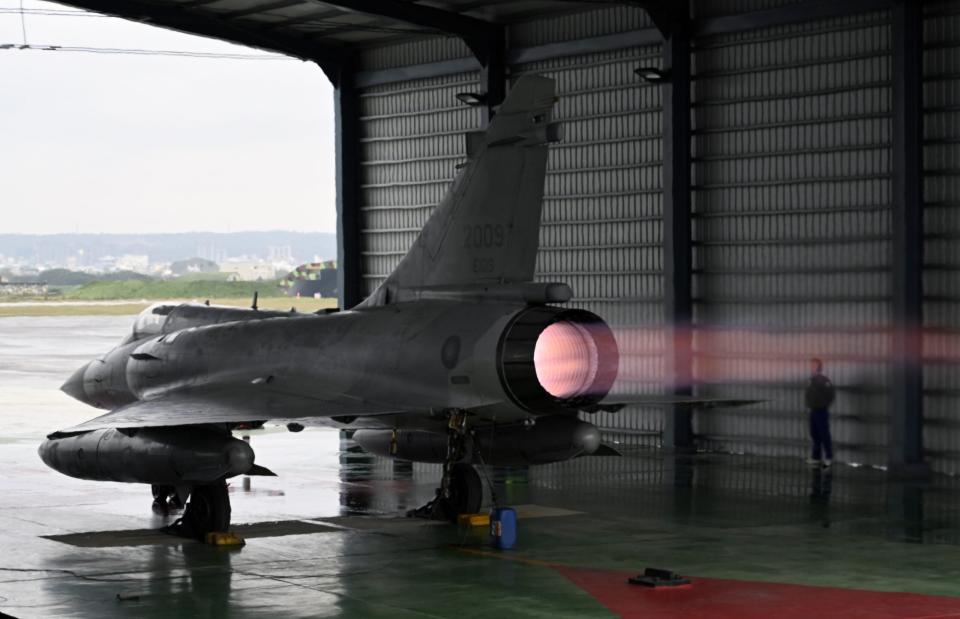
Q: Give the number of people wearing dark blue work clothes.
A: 1